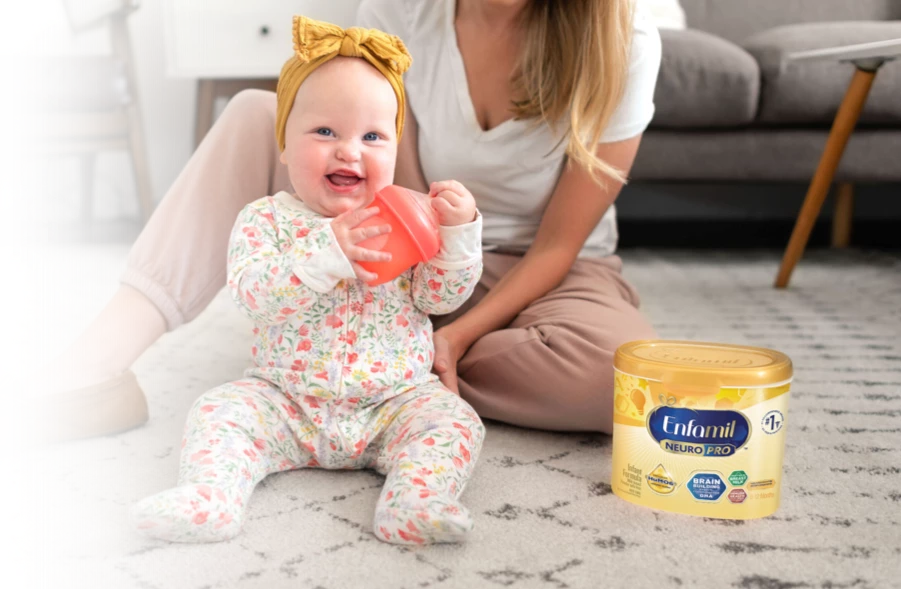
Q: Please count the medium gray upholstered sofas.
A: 1